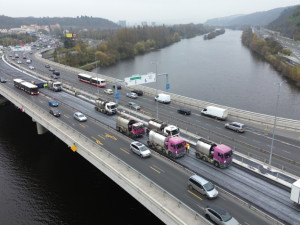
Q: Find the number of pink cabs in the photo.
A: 3